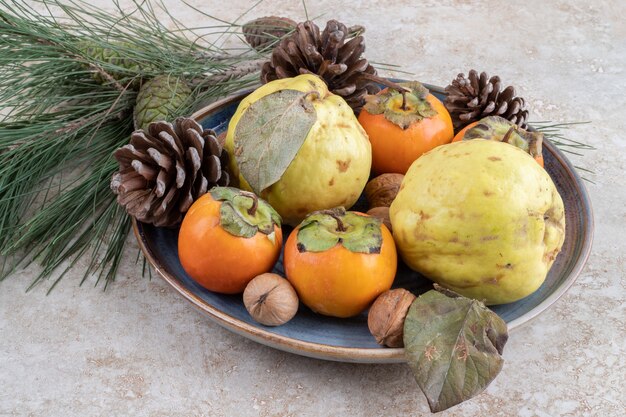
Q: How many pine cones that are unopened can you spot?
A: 3